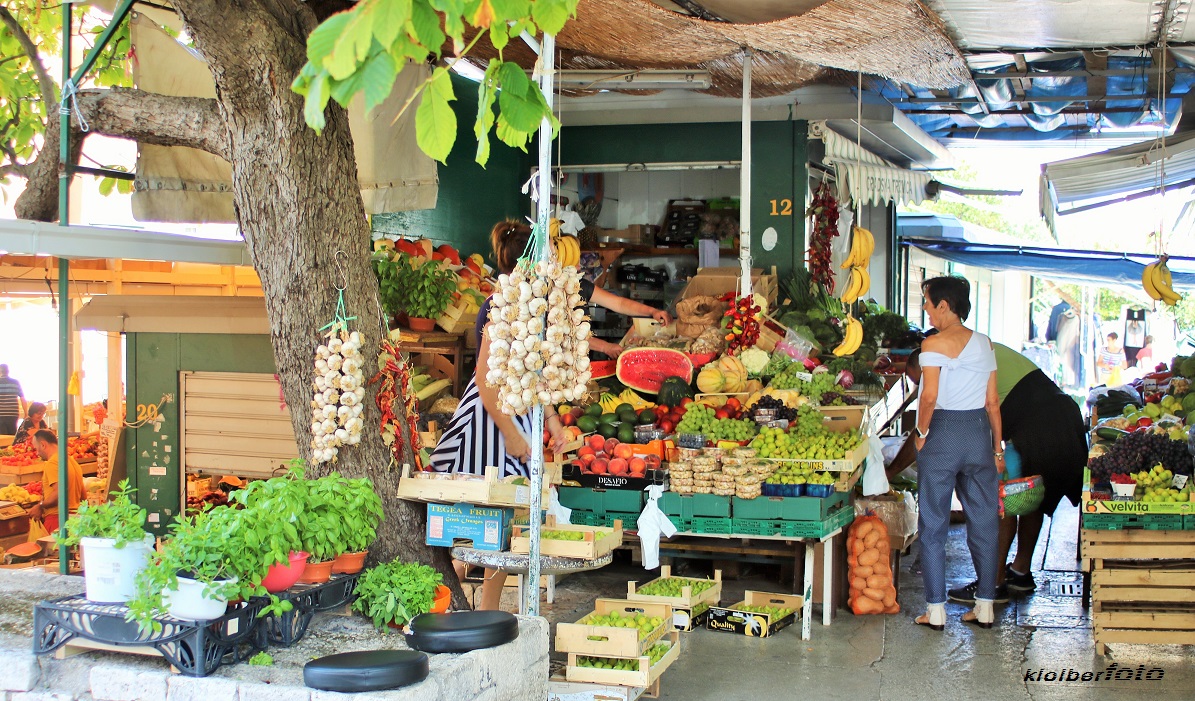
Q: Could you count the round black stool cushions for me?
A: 2